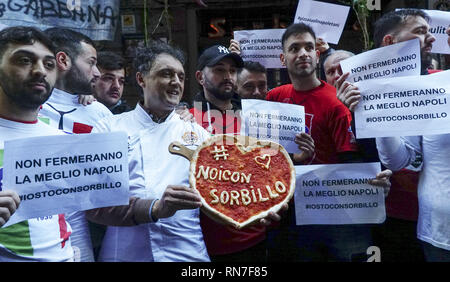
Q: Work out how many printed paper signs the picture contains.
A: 8